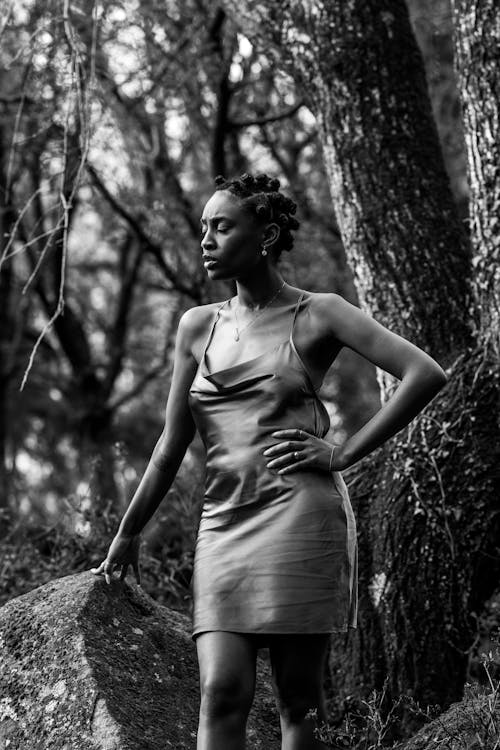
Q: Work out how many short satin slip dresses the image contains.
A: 1